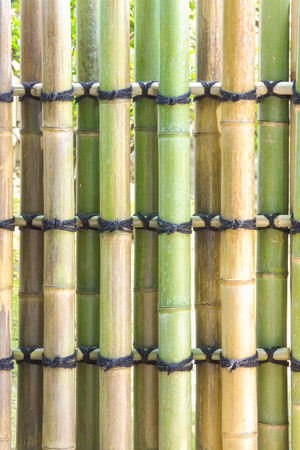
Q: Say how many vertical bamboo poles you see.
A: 11